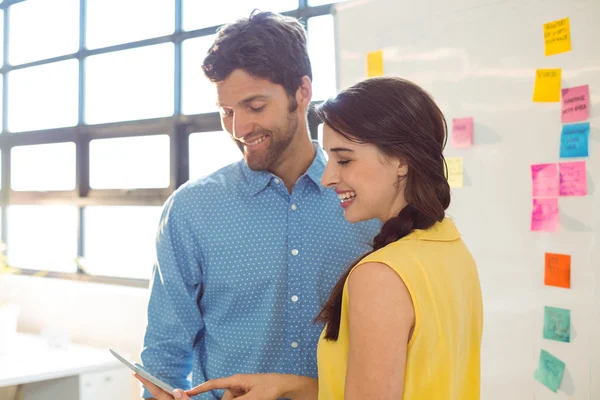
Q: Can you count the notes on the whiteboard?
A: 13